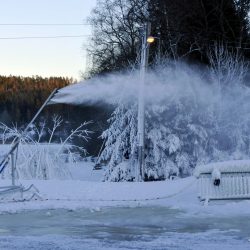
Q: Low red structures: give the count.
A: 0